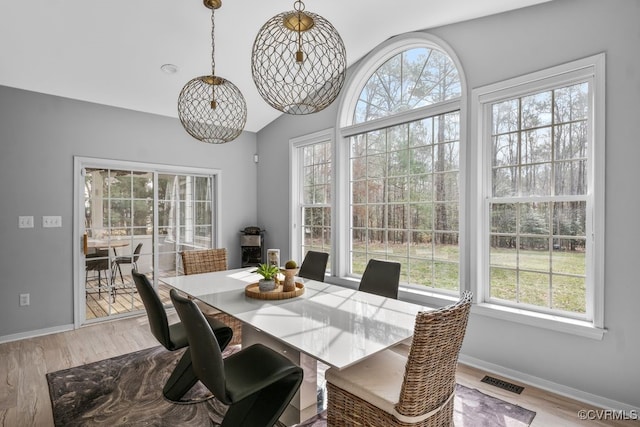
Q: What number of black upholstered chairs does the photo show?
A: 4